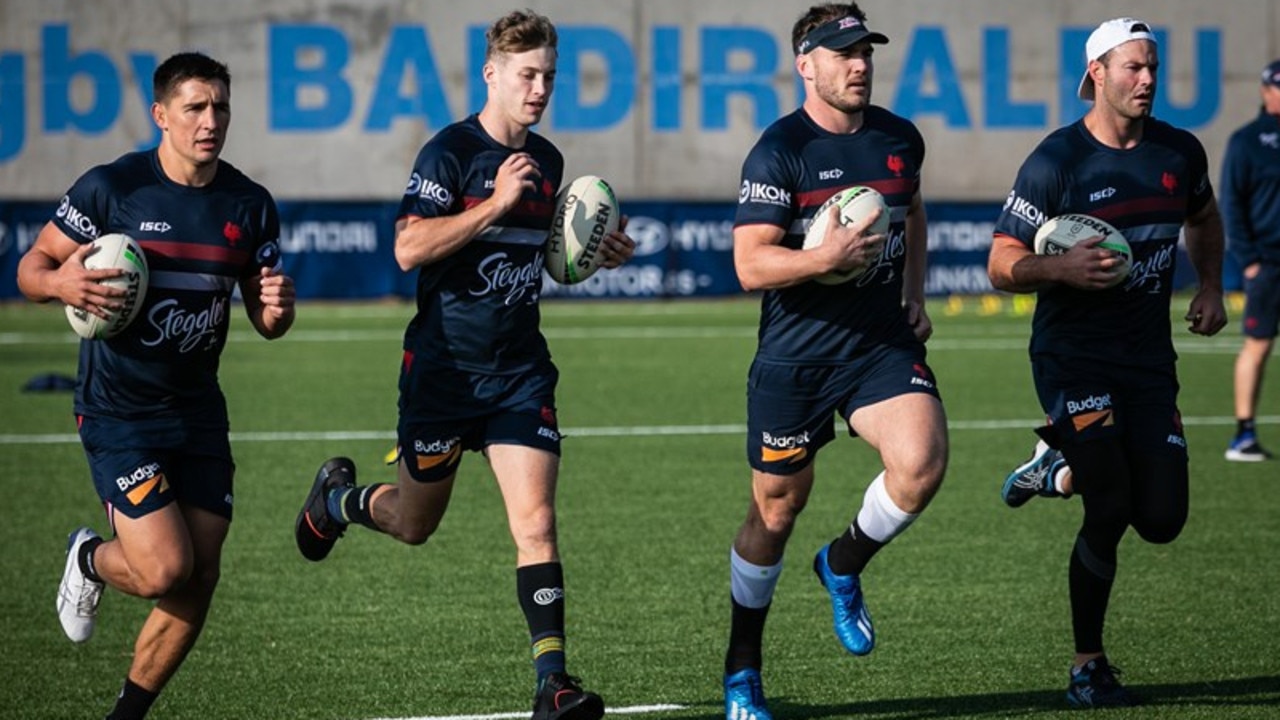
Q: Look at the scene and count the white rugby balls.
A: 4